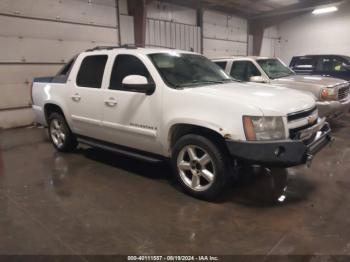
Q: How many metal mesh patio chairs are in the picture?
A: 0